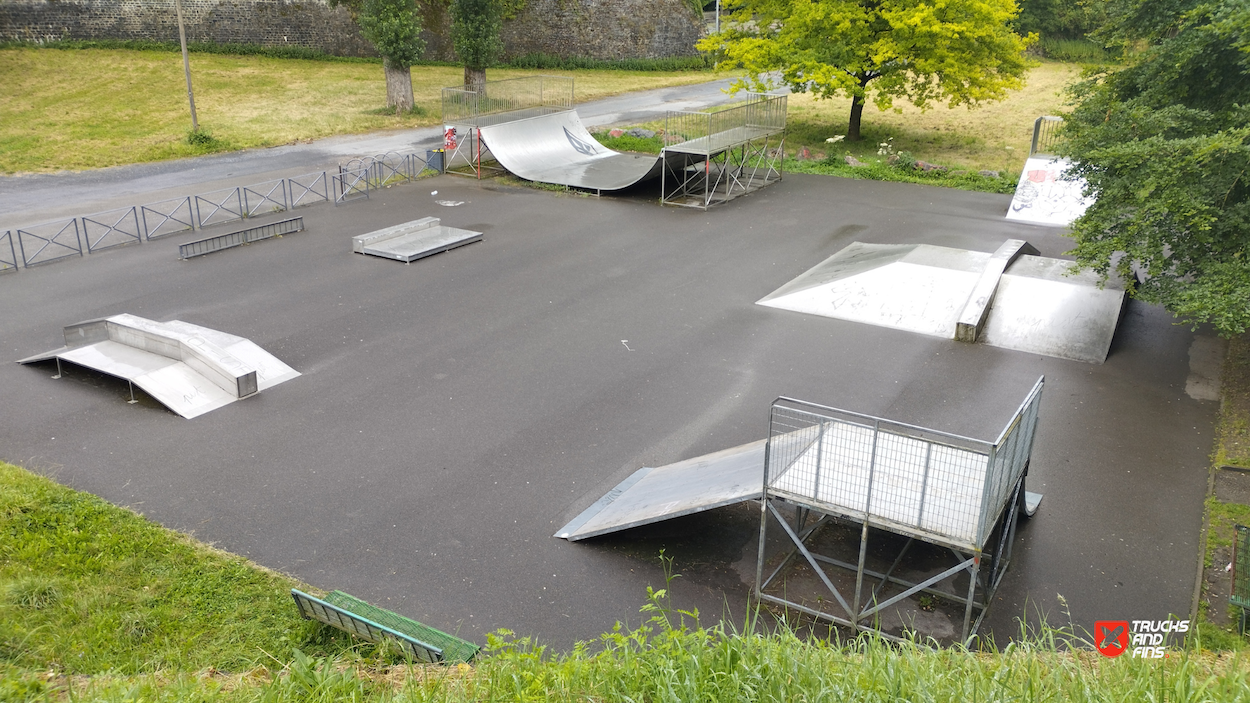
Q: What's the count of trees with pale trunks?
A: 2